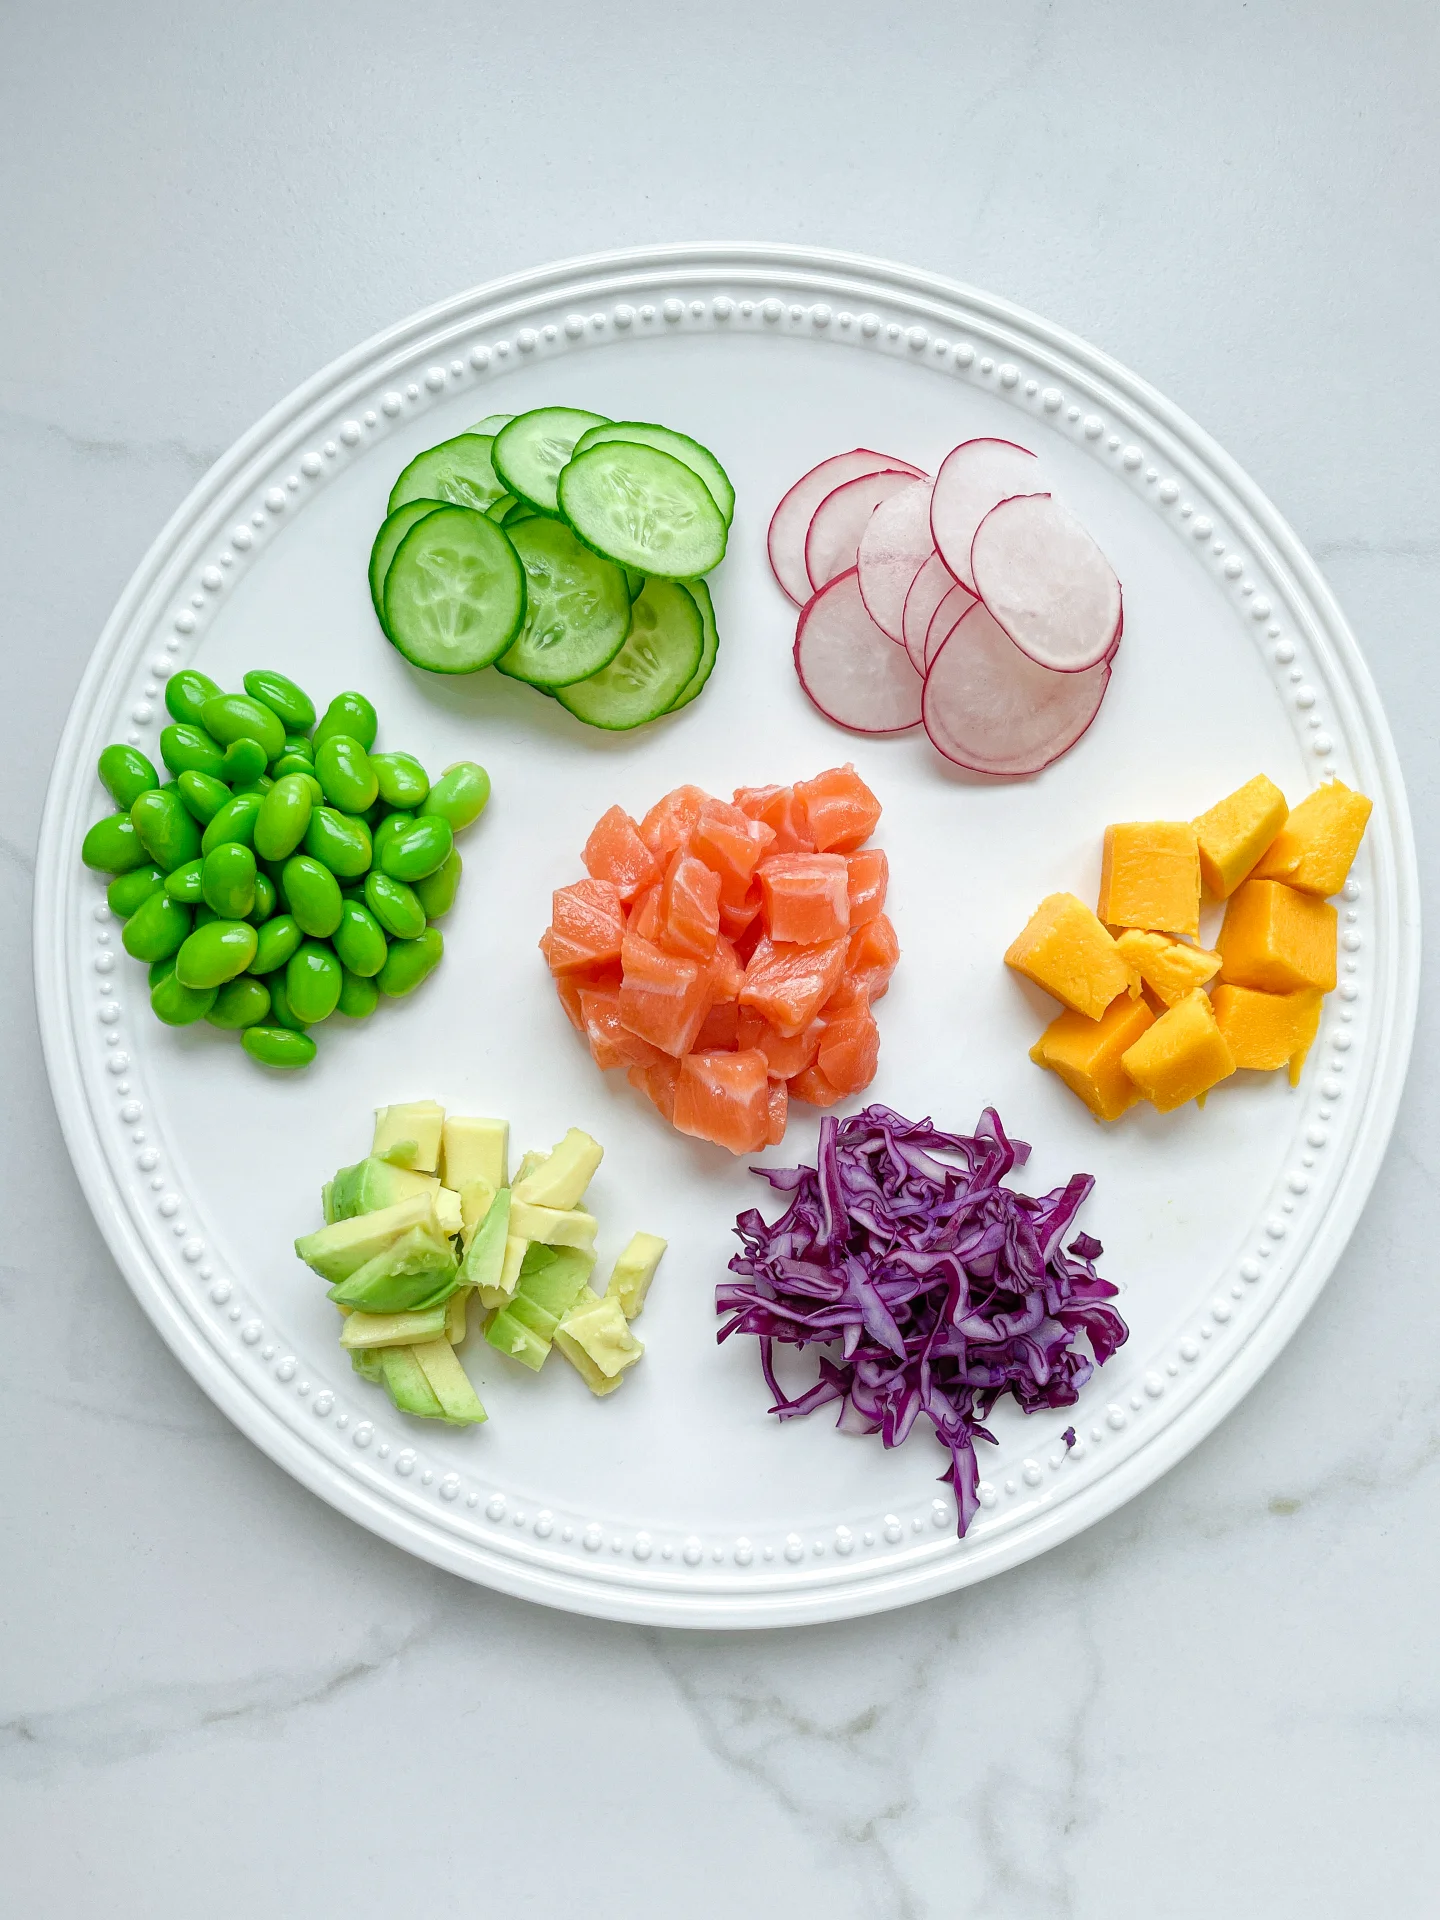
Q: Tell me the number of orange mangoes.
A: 9